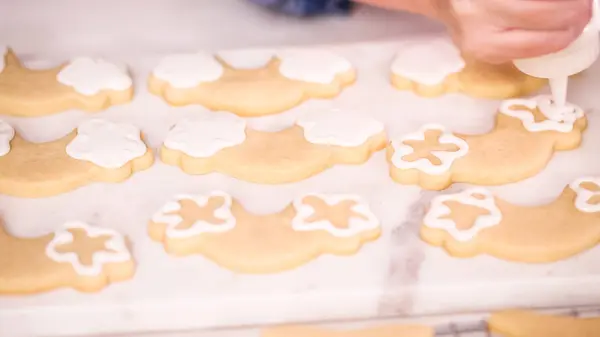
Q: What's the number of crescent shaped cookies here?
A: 9